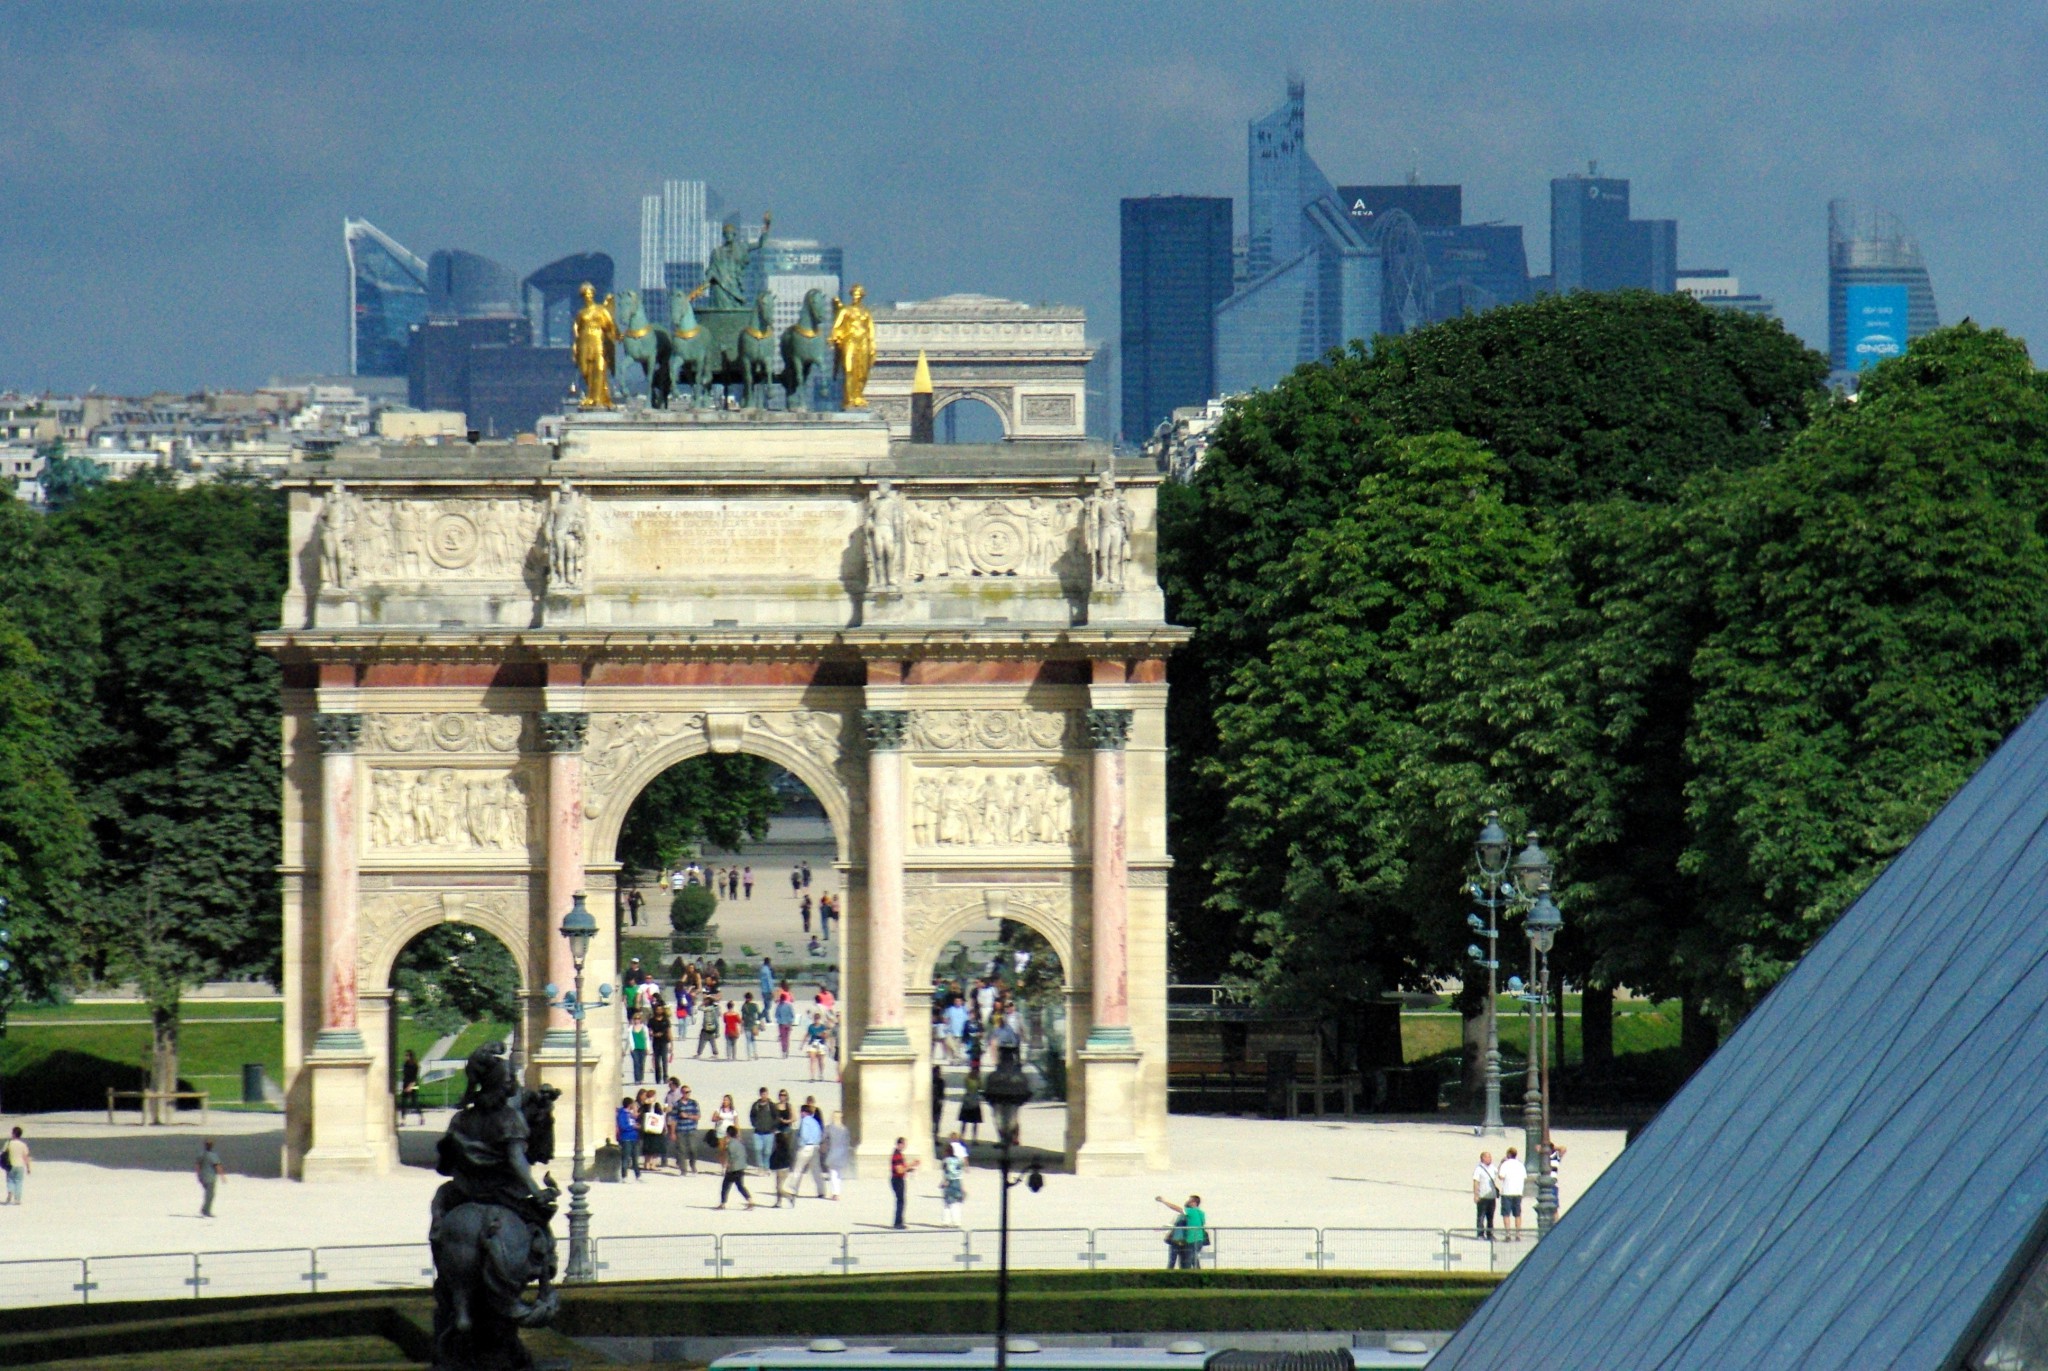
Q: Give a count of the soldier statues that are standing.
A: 4